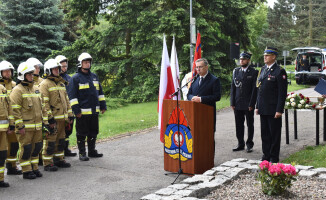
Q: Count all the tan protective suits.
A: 5